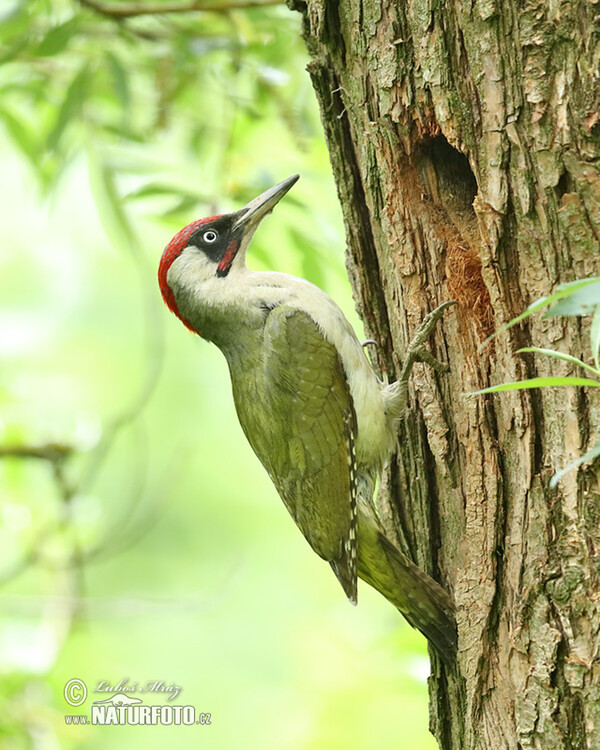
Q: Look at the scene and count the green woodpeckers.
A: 1